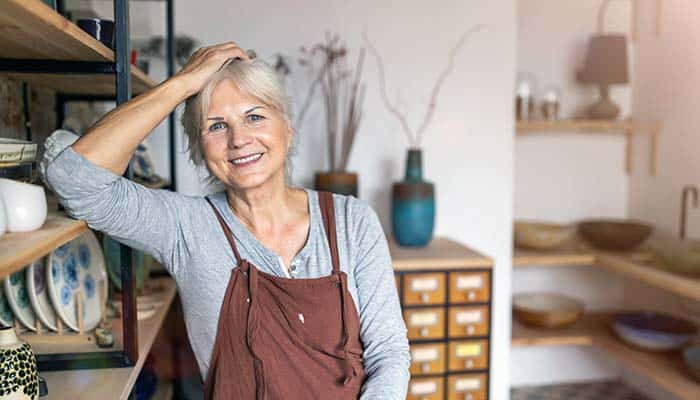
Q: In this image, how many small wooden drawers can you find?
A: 8